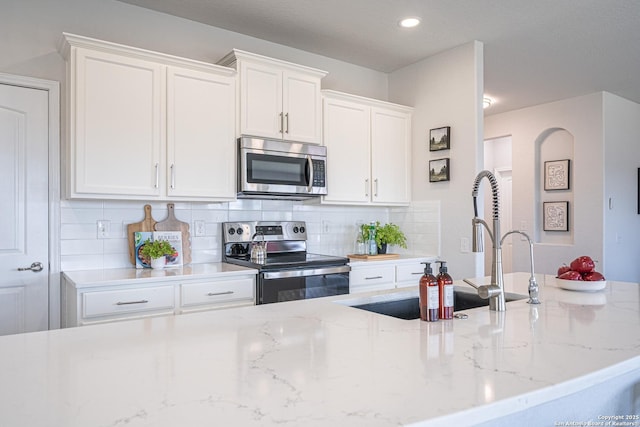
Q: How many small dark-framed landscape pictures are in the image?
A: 2